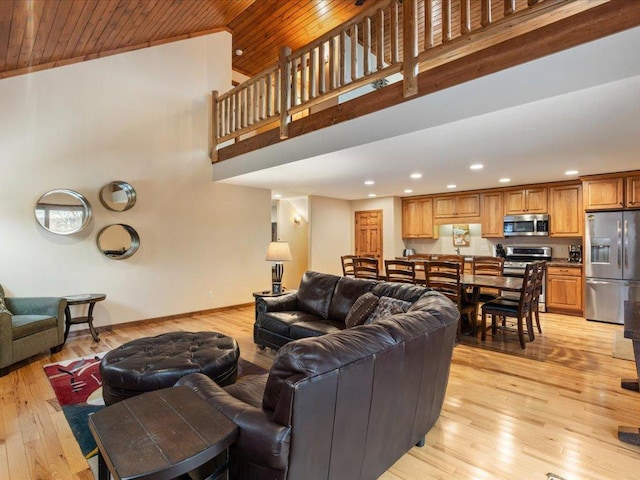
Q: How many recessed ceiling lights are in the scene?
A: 9